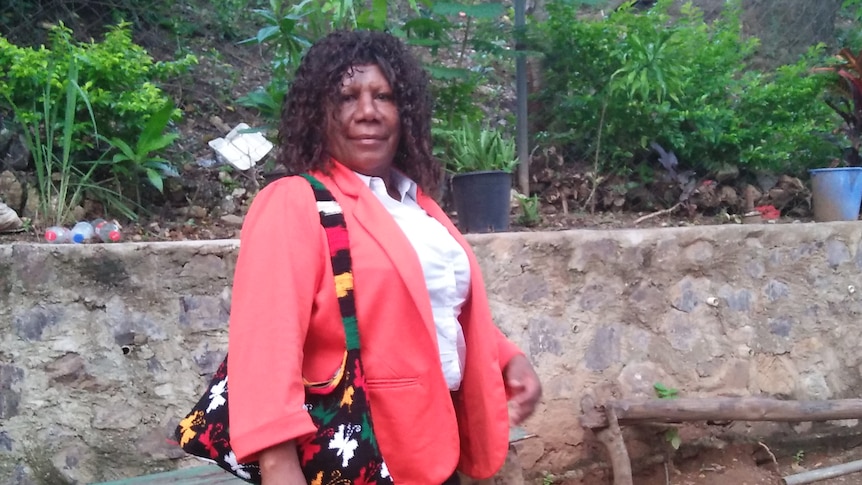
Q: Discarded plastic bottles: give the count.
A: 3